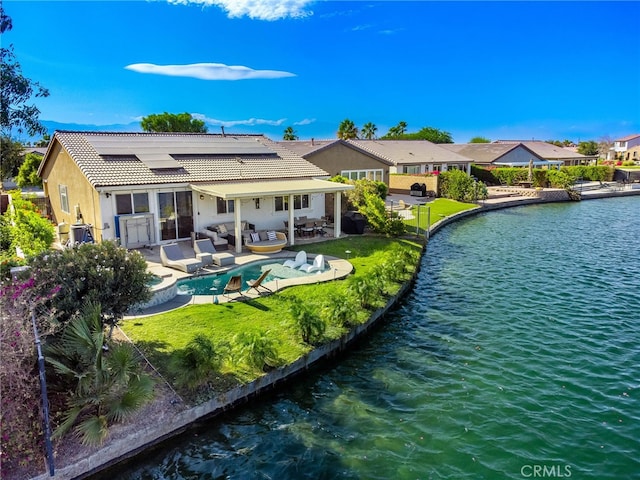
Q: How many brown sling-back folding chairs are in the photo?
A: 2